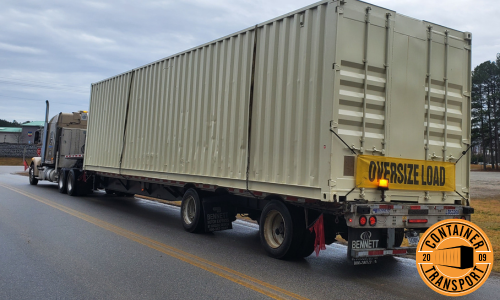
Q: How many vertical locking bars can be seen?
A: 4